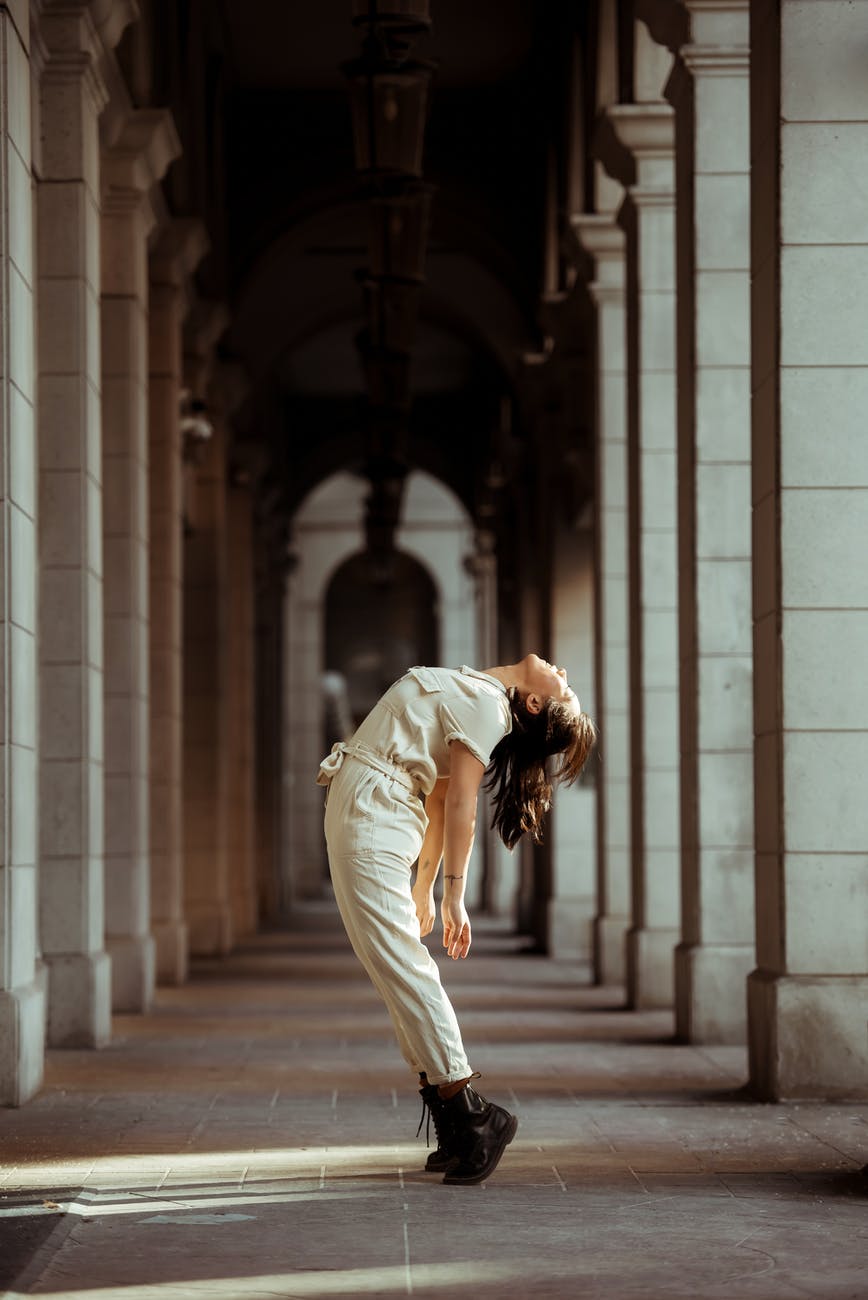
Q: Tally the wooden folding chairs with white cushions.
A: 0